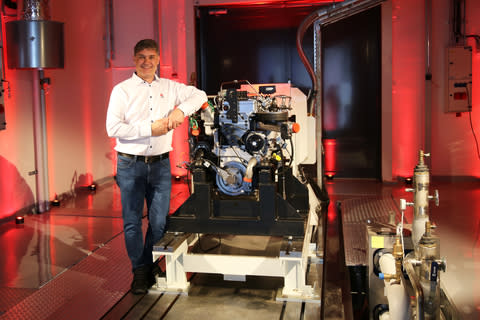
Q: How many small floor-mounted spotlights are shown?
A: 6